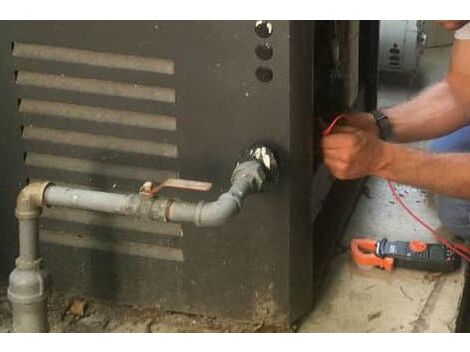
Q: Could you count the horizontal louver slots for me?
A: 8